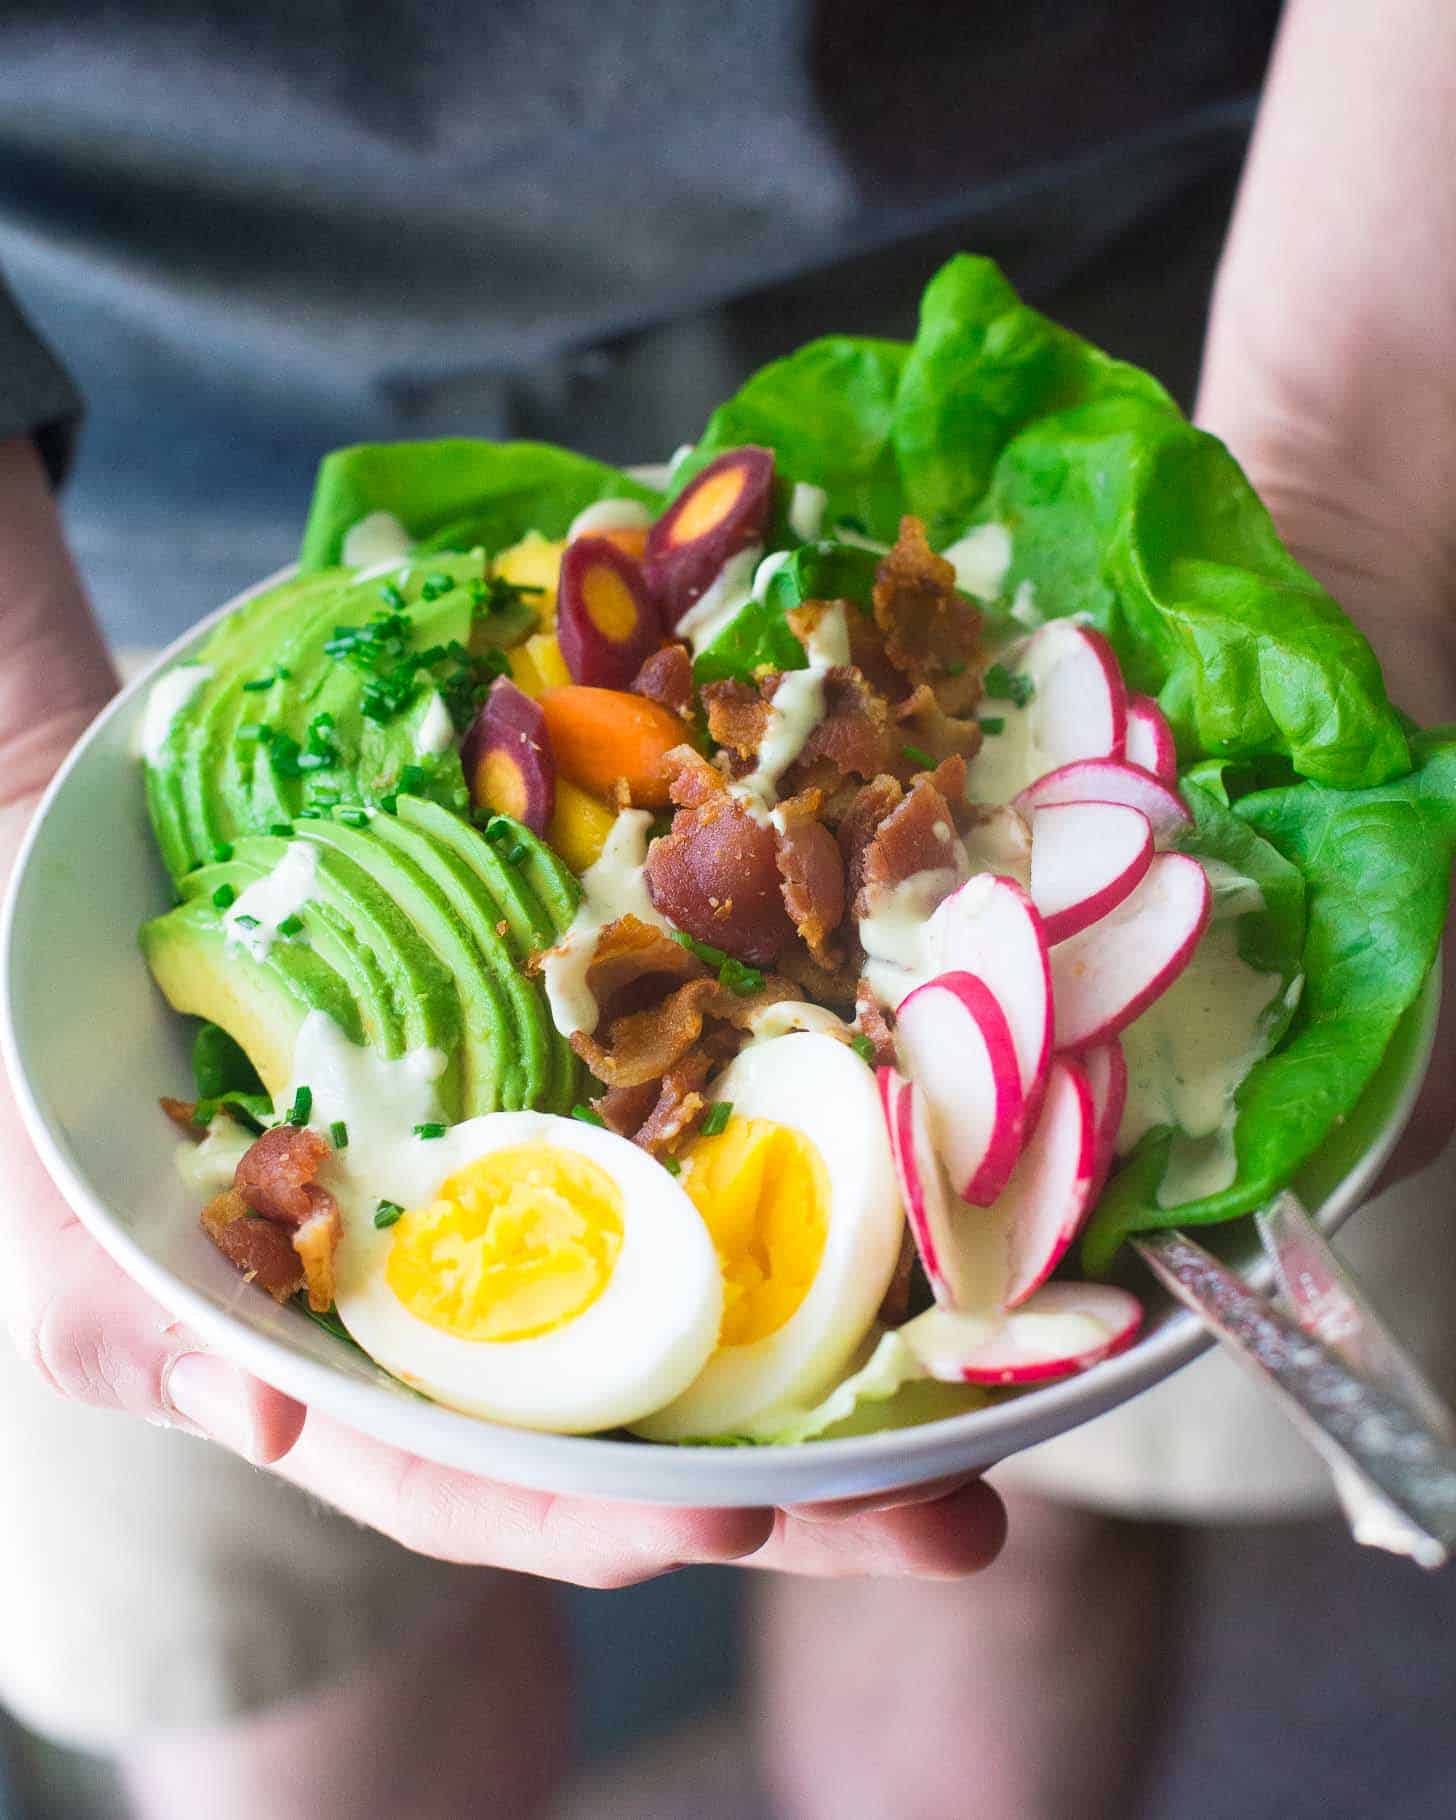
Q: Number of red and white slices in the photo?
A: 12